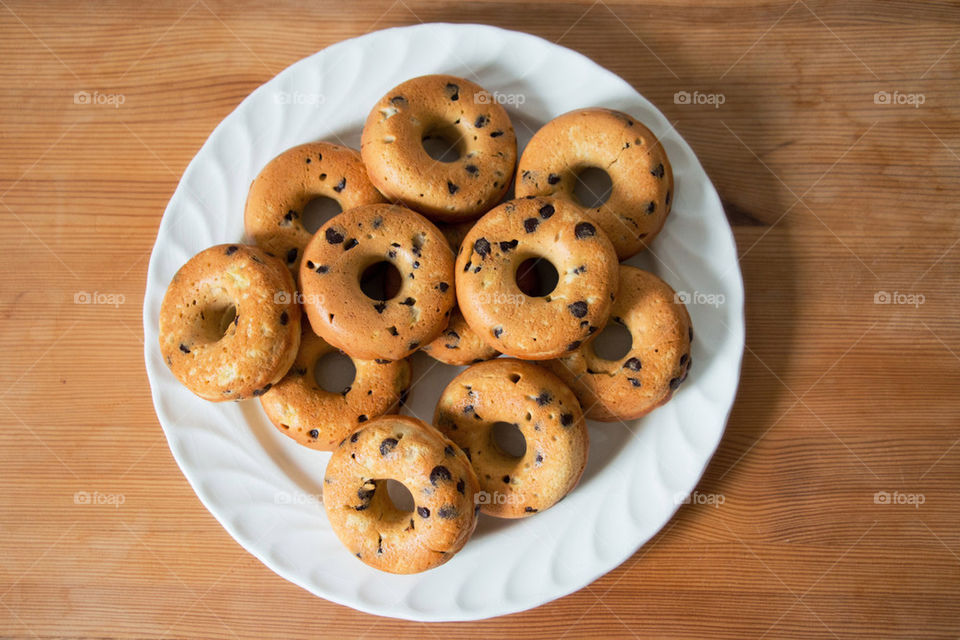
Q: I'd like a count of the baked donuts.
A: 11